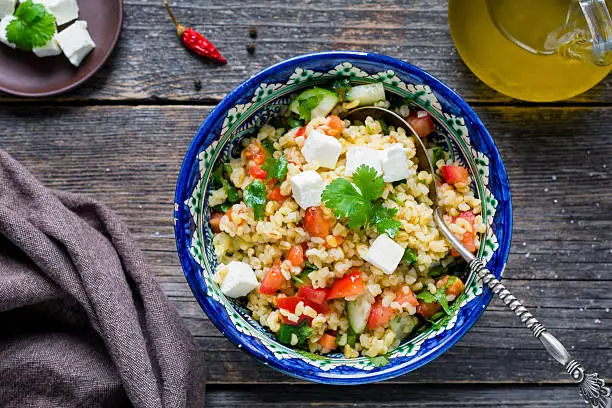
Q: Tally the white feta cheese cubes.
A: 11